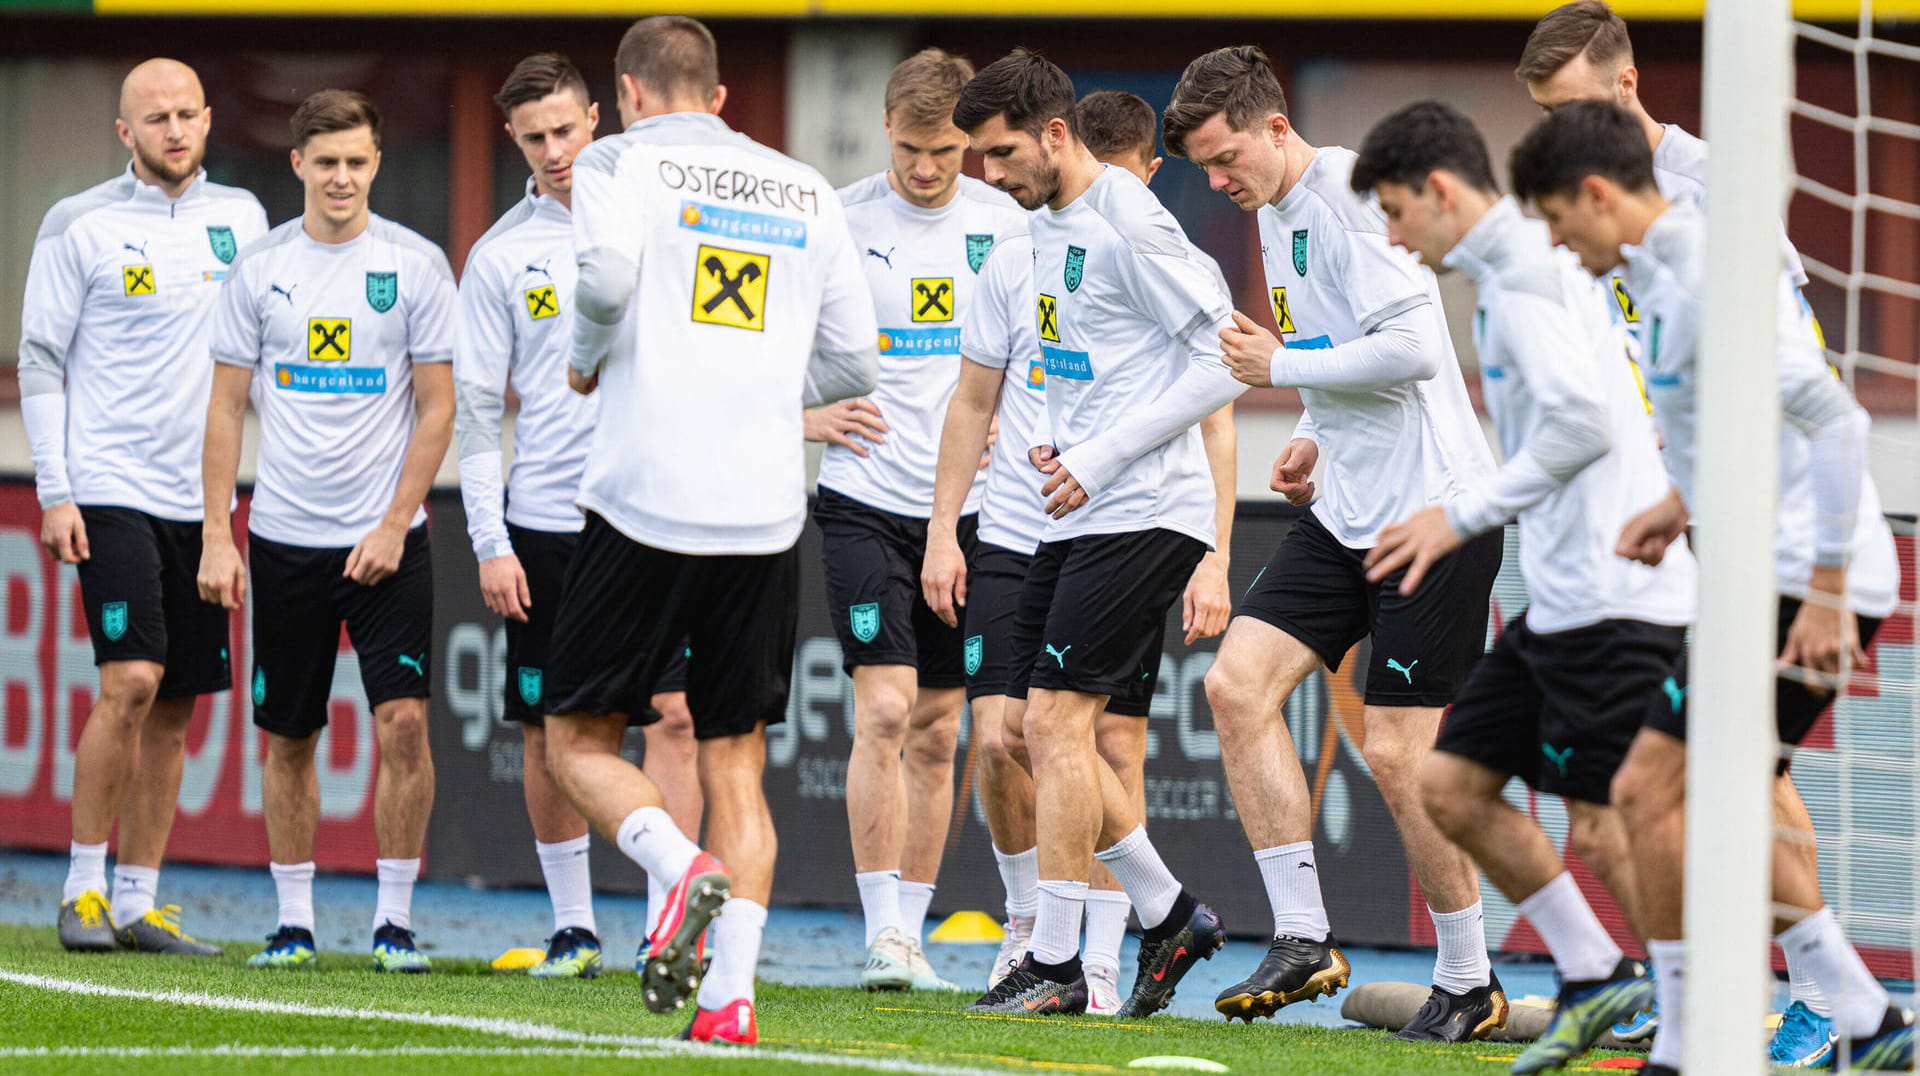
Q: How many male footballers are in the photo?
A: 11